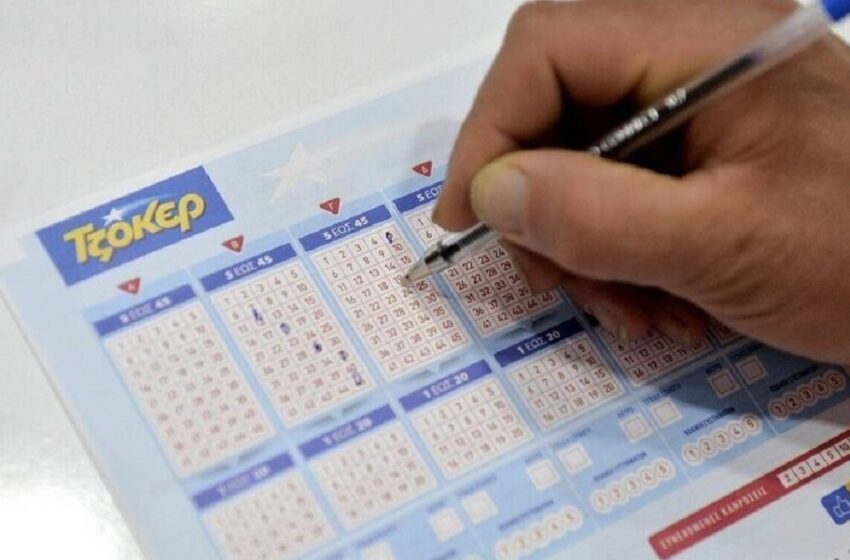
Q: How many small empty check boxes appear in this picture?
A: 9